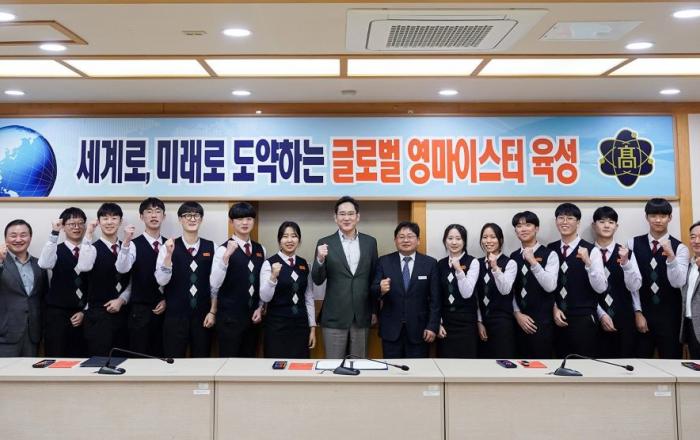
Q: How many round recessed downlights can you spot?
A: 9